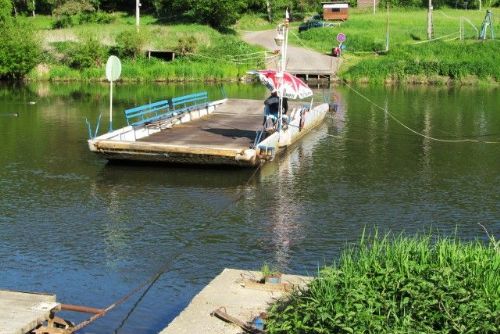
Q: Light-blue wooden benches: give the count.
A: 2